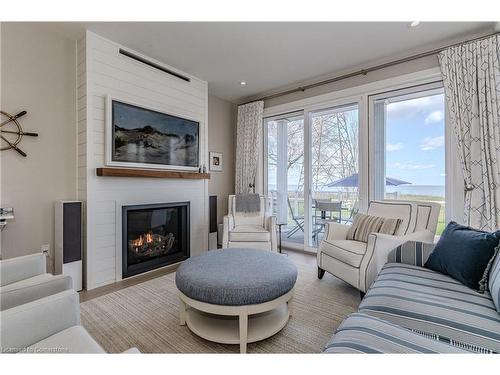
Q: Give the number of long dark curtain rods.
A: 1